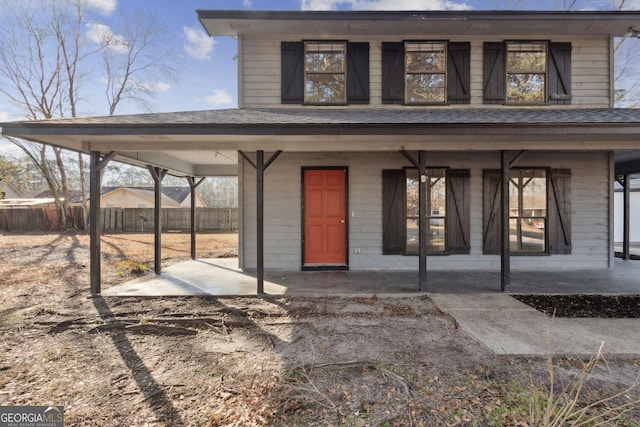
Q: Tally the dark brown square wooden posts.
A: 7